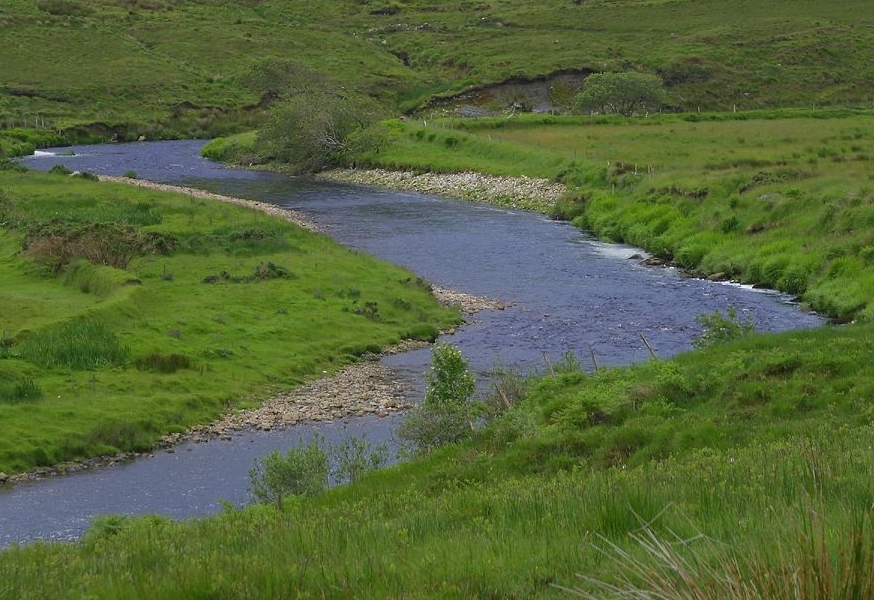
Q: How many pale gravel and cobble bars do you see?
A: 4